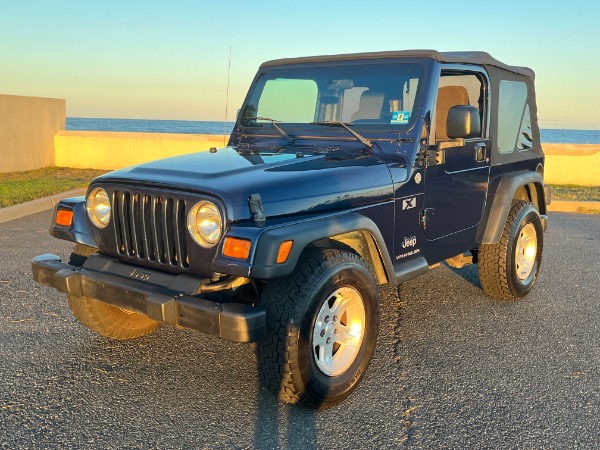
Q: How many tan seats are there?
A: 1